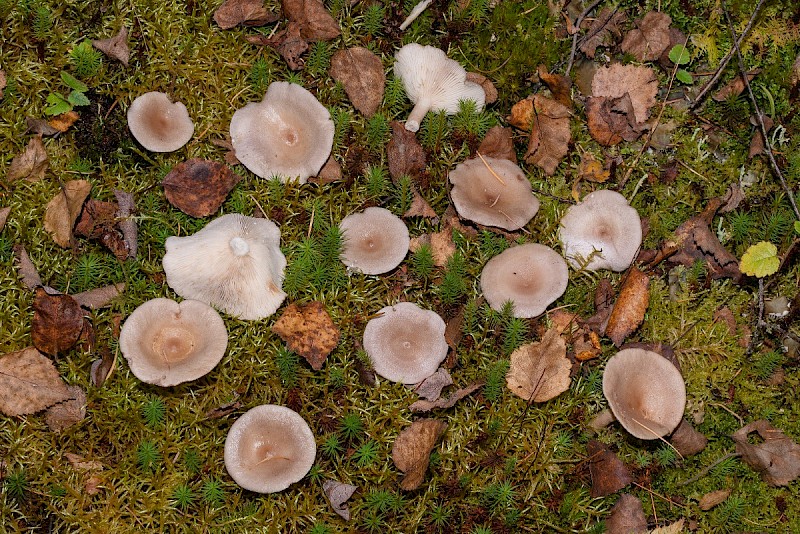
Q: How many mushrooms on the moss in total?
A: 12